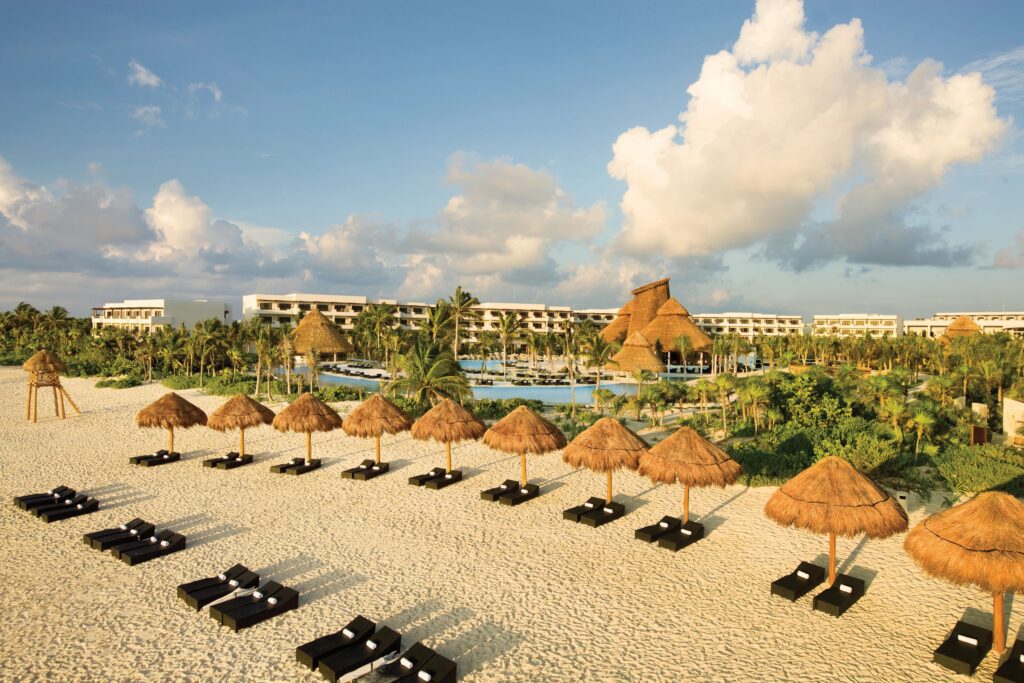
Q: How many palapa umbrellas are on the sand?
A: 10